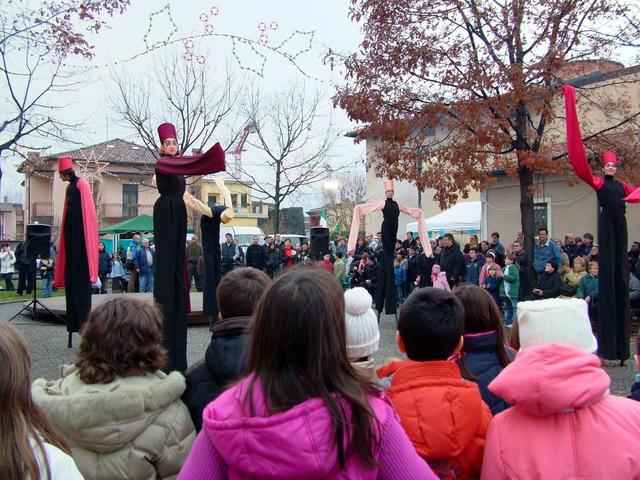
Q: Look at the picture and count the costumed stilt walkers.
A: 5